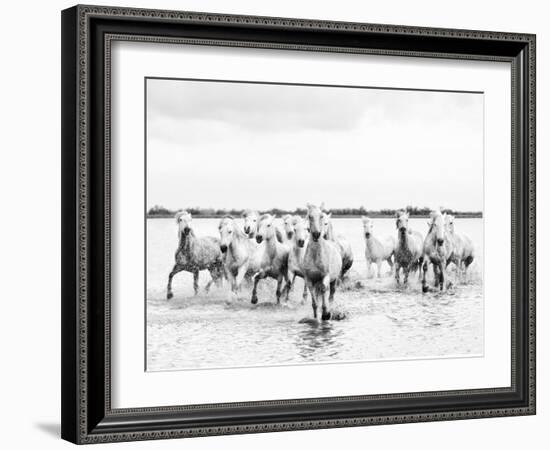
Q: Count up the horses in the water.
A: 12